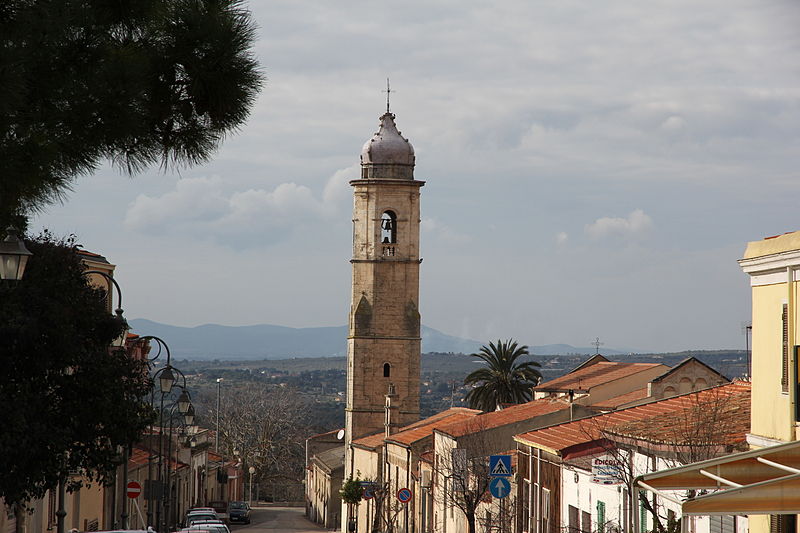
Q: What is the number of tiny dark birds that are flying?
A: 0